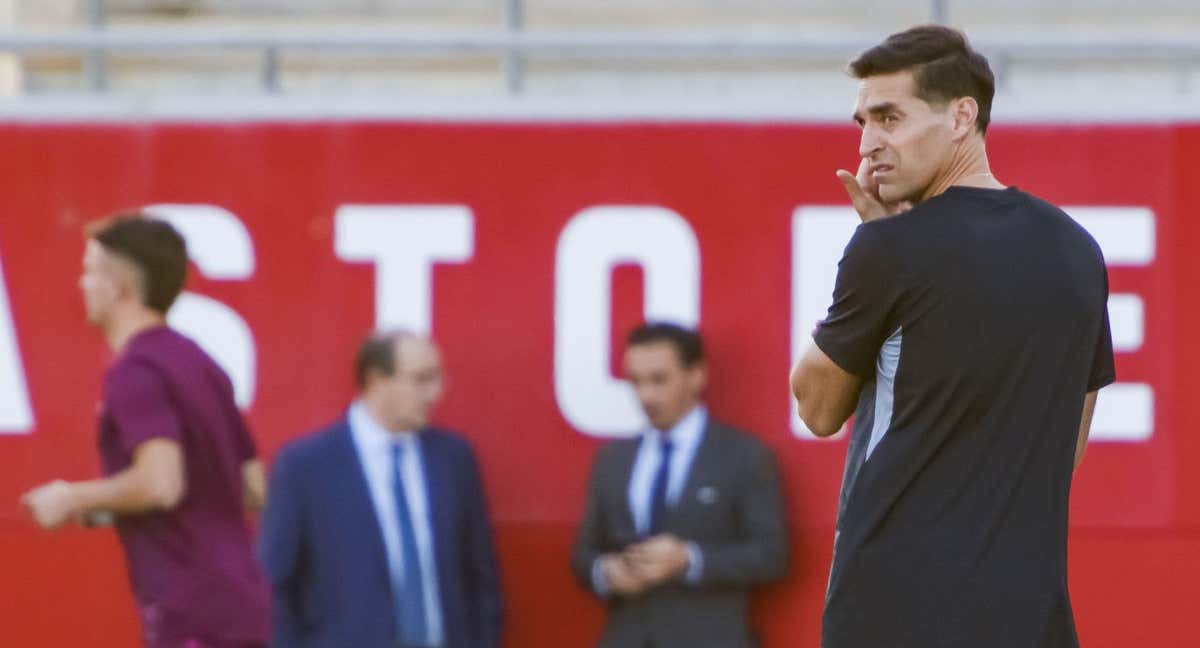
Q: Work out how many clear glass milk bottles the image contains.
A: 0